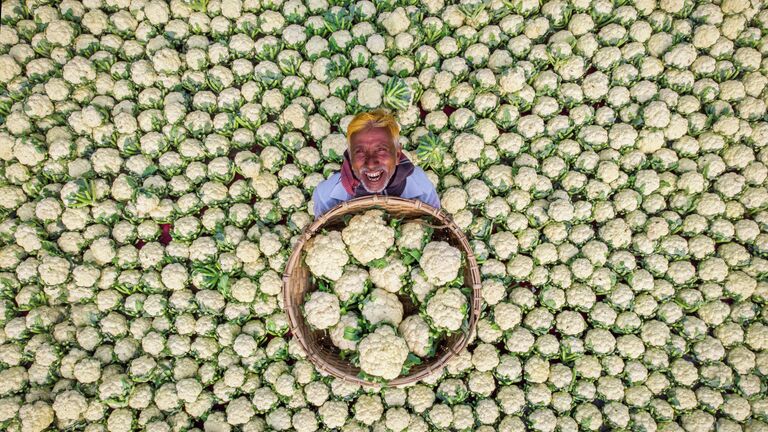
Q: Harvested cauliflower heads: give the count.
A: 13